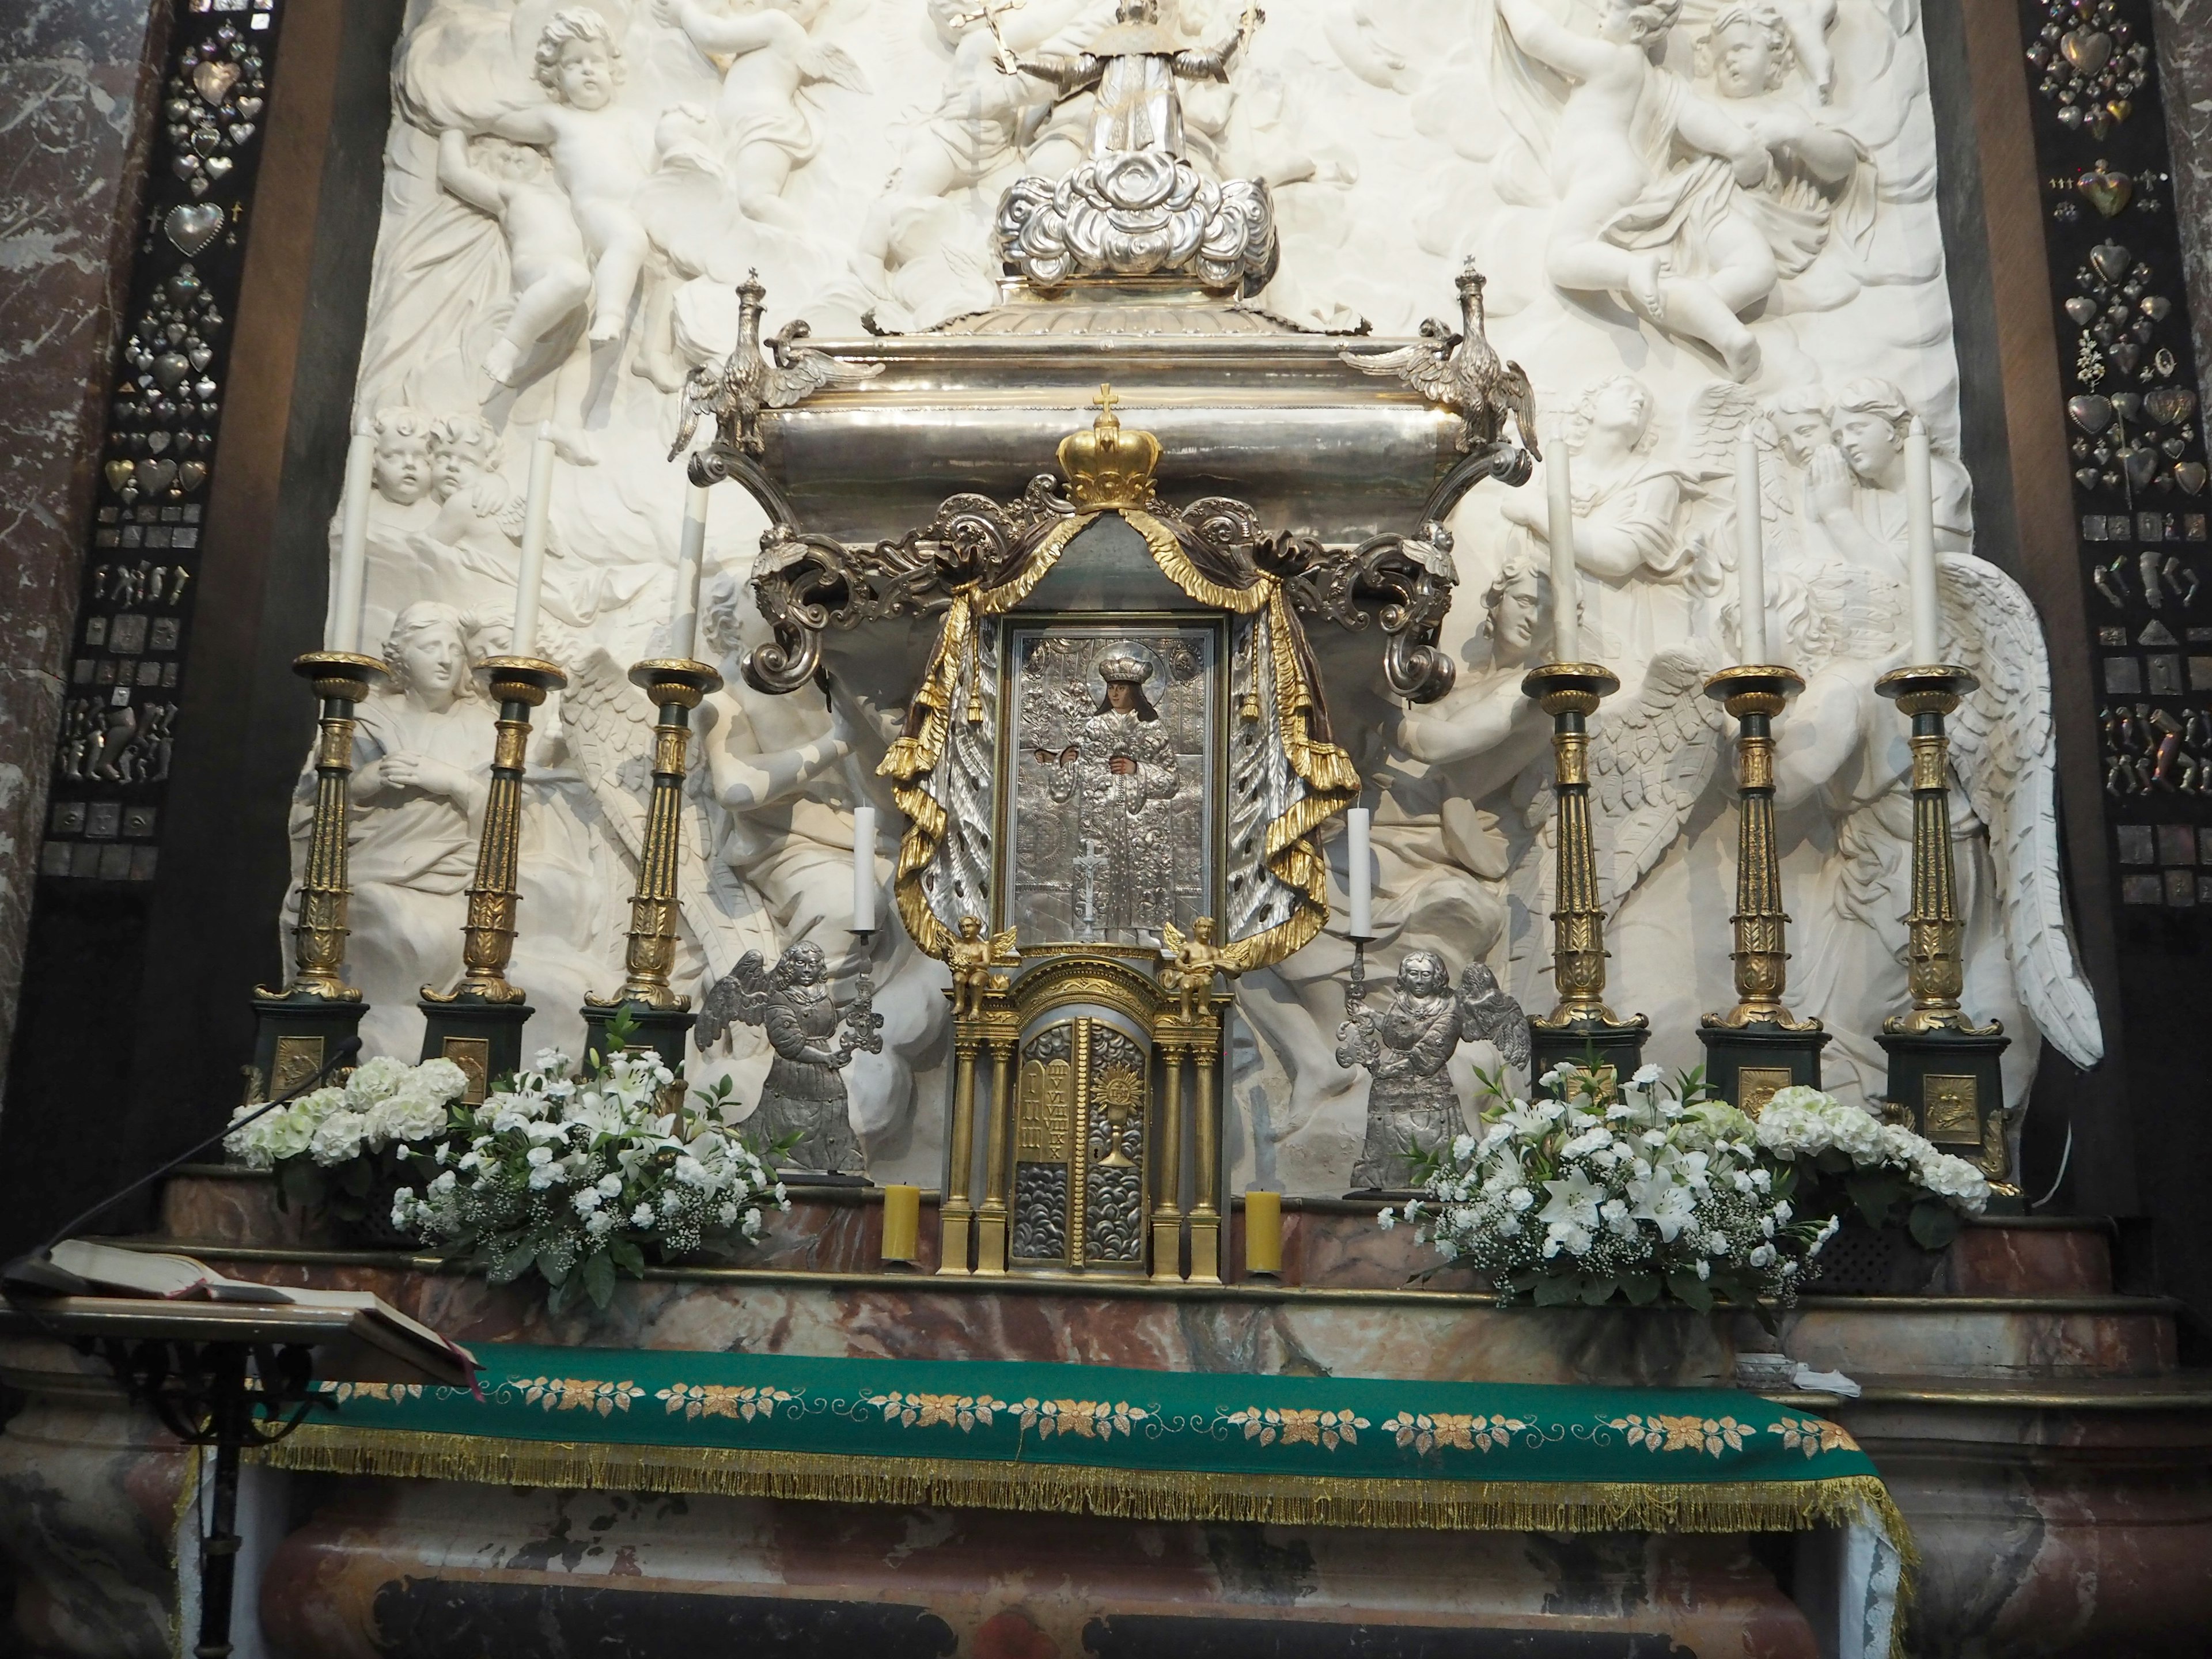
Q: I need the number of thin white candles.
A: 8